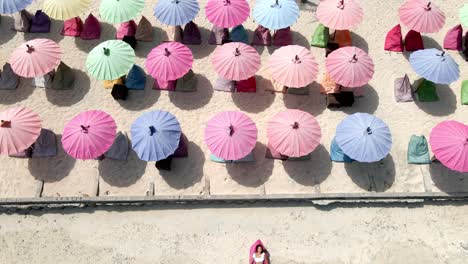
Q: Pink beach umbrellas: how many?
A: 13